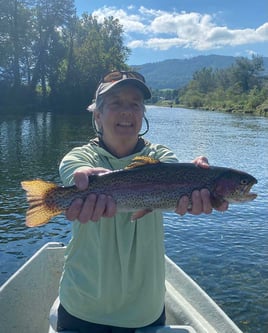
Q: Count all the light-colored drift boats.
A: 1